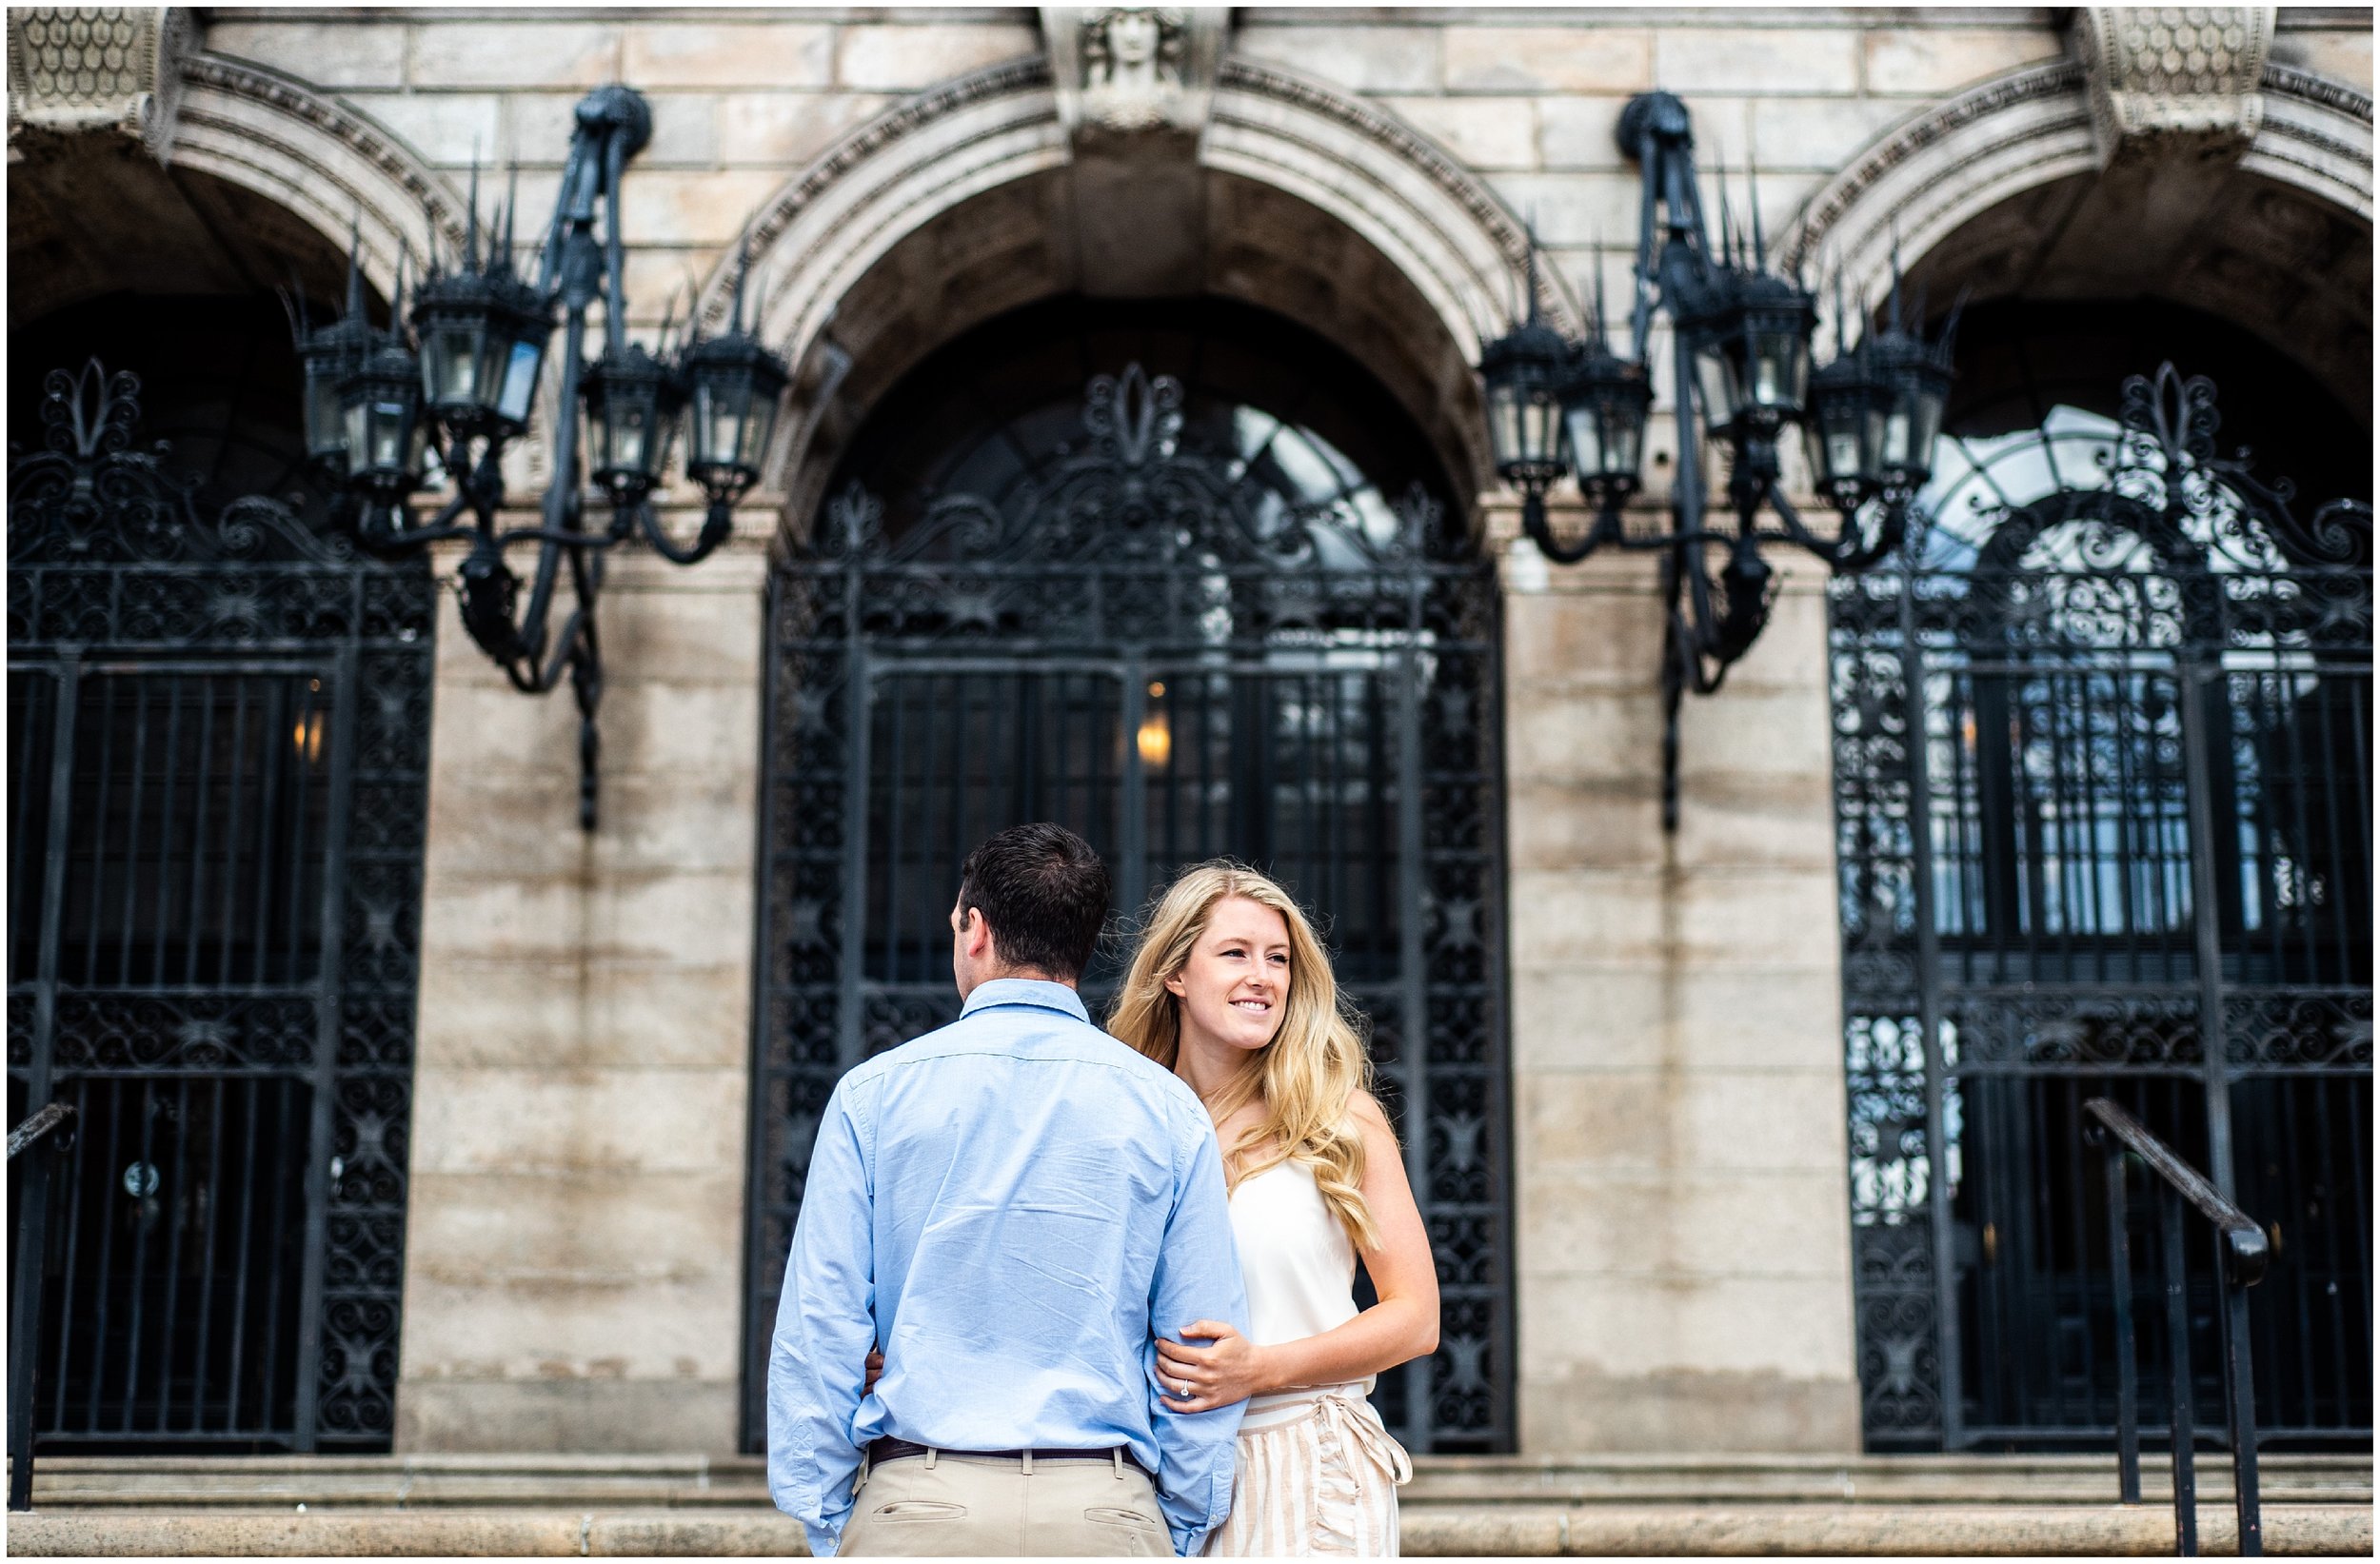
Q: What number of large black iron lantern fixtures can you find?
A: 2